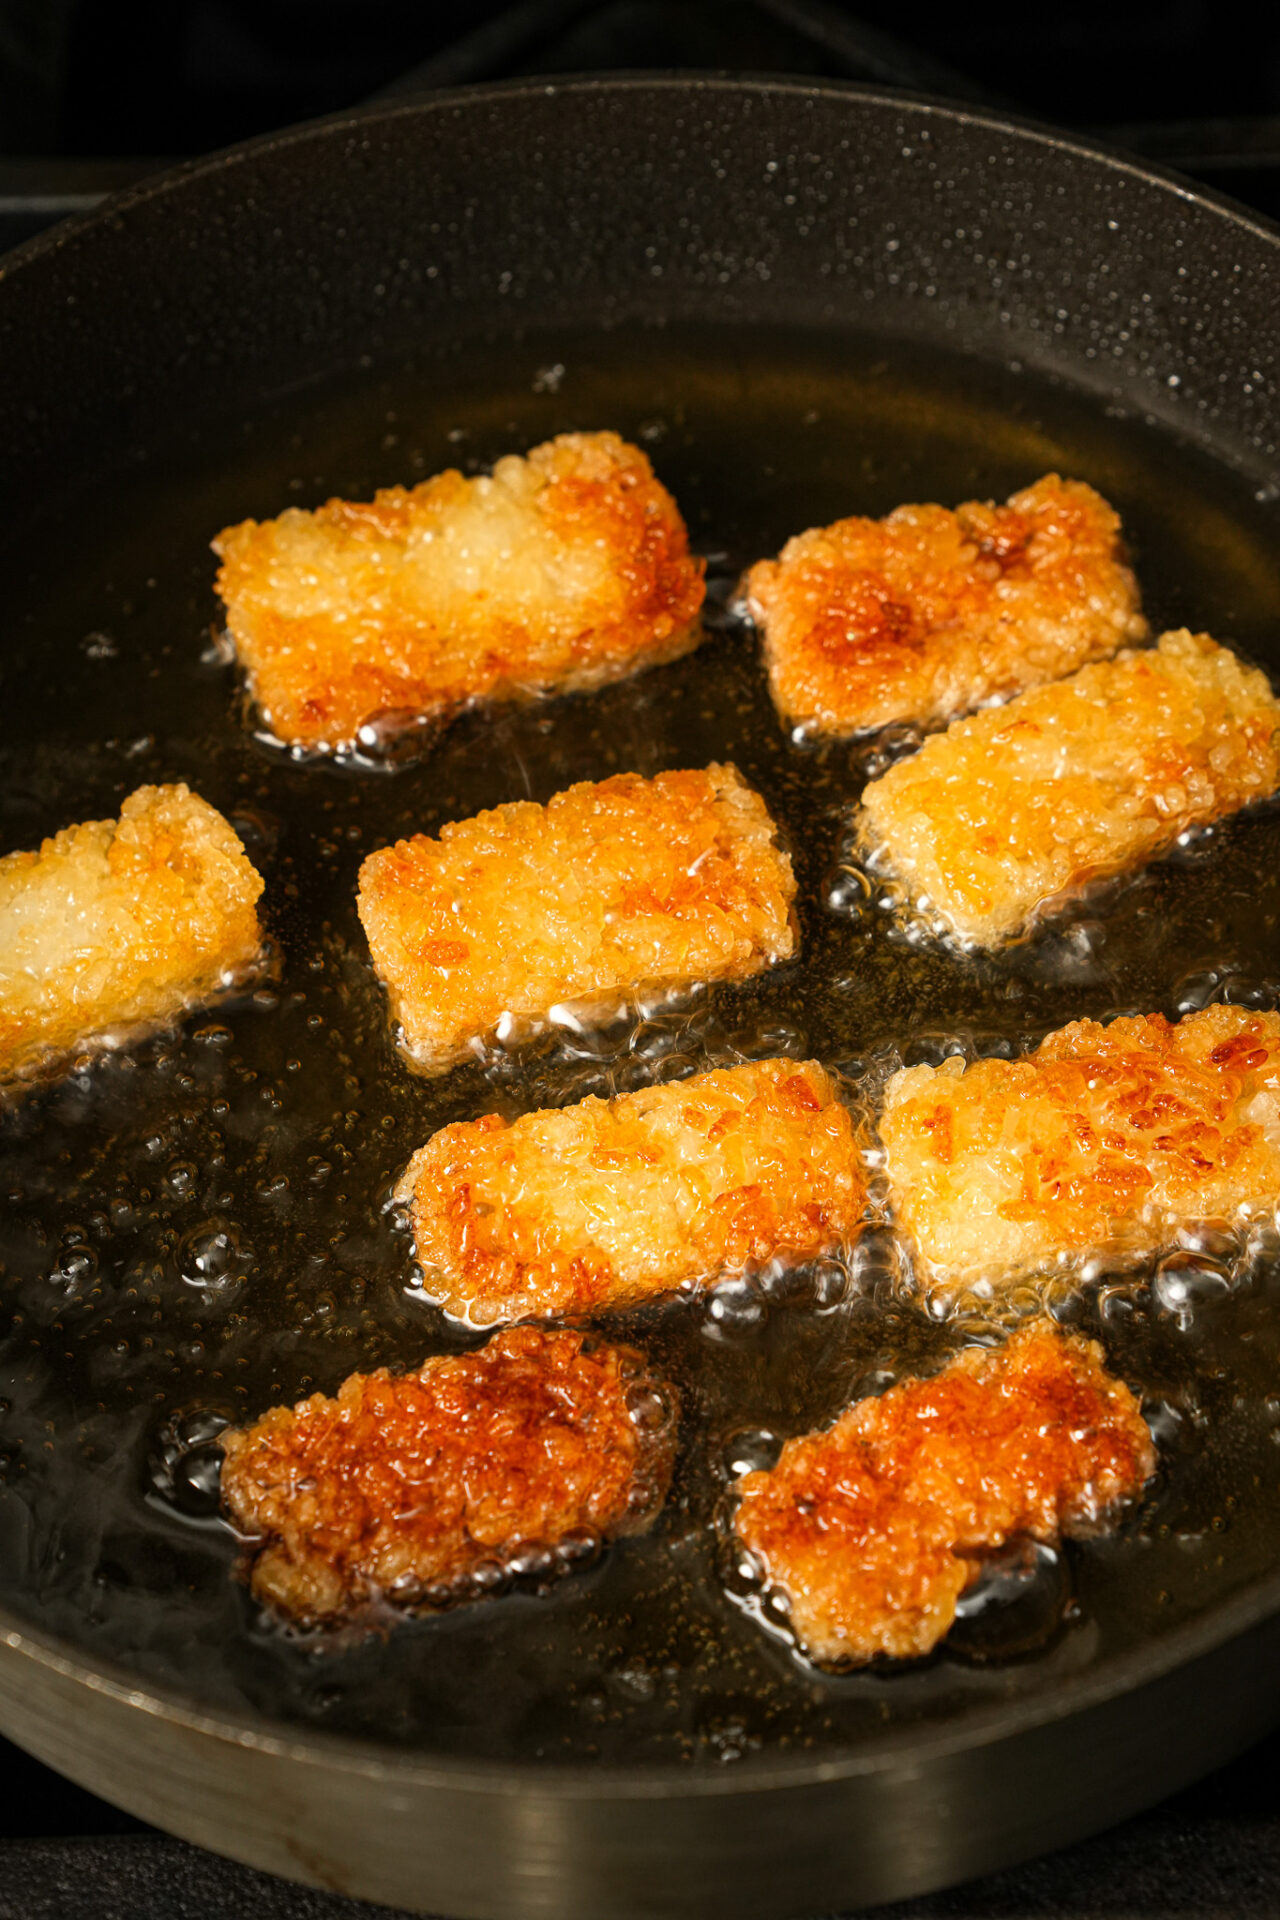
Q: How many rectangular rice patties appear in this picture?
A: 9